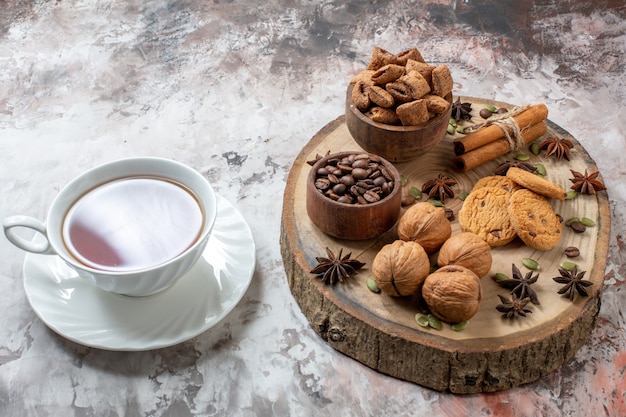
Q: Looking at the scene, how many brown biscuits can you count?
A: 4